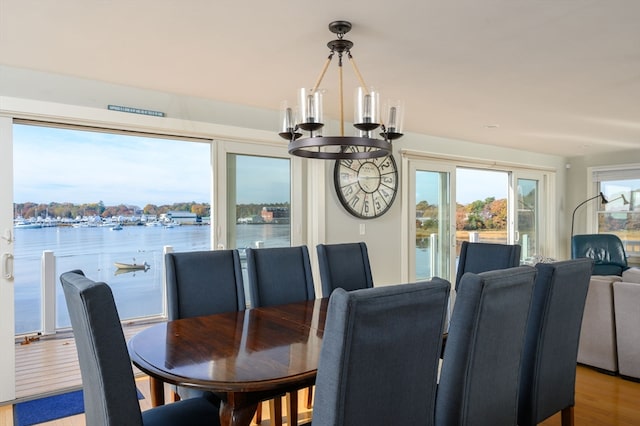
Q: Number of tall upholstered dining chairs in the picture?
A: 8